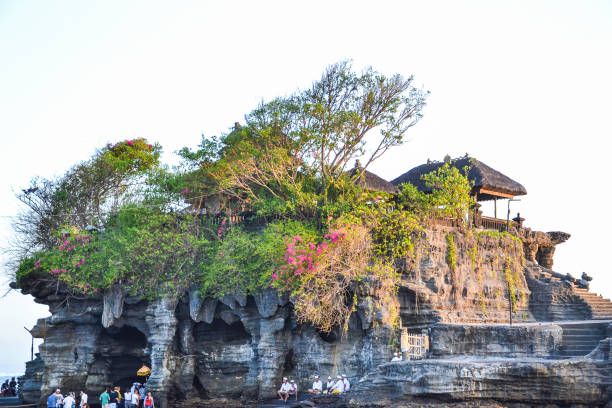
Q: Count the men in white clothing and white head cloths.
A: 6